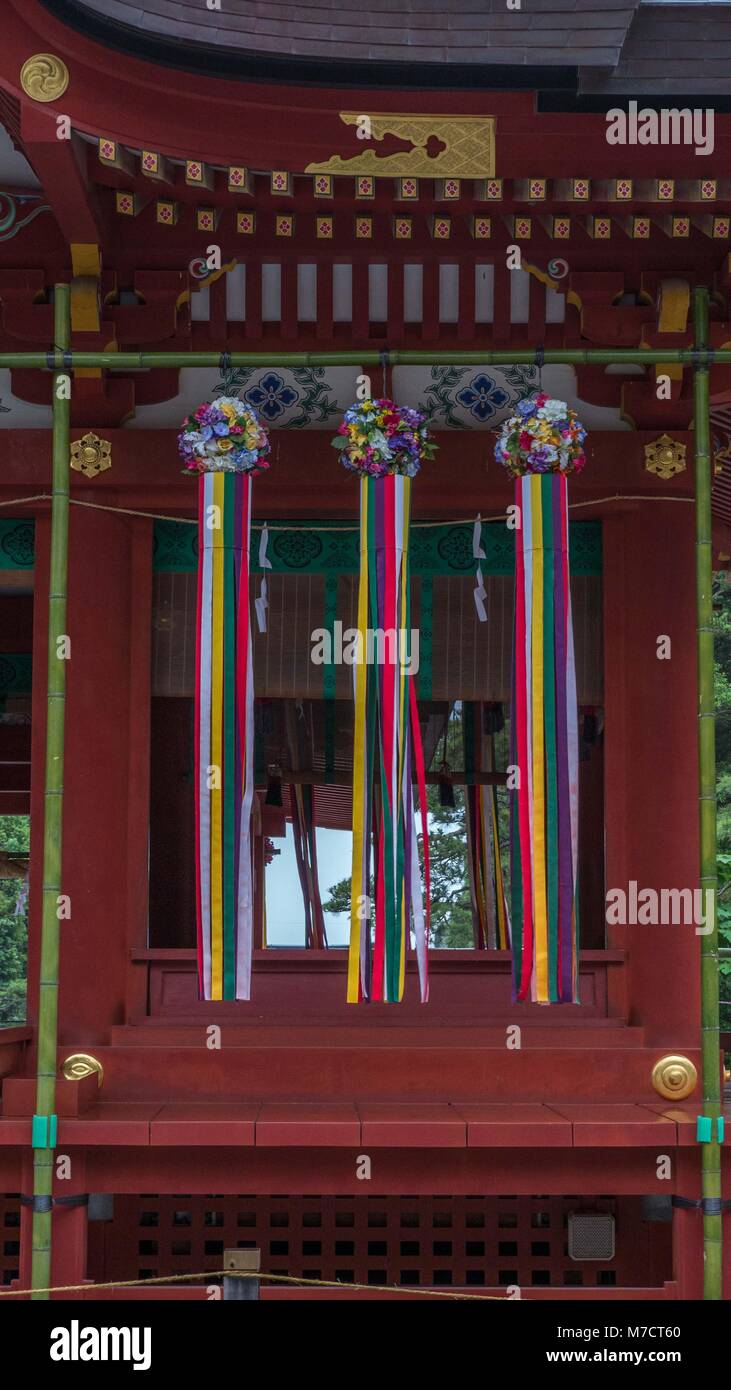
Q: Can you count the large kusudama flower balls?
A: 3